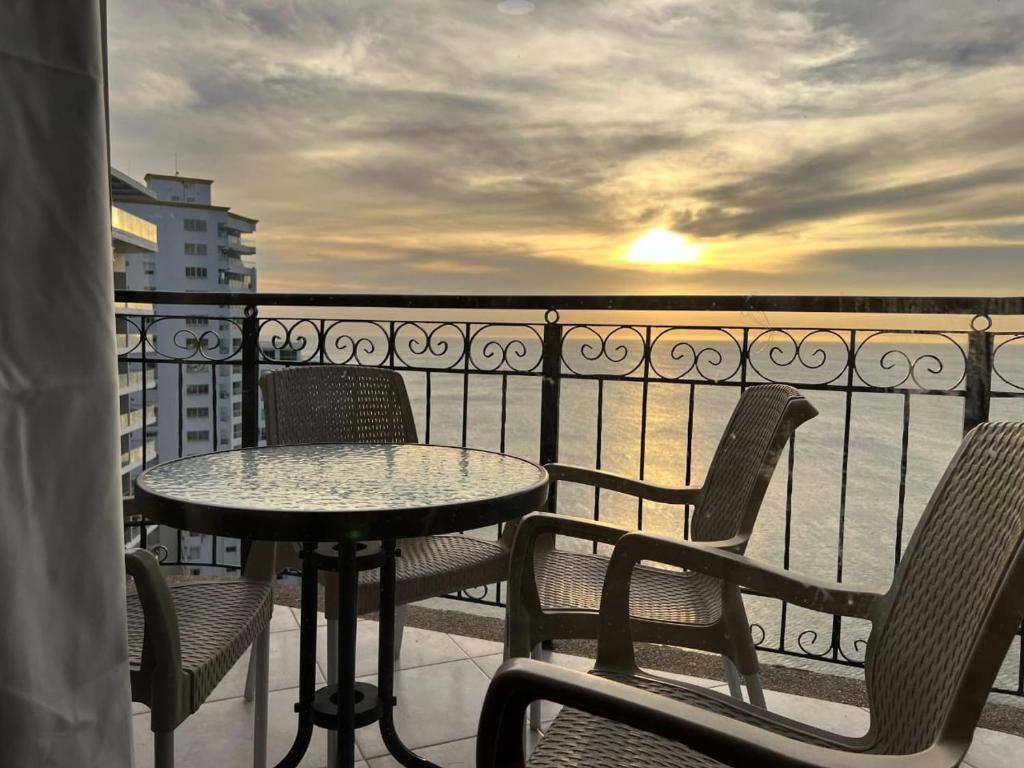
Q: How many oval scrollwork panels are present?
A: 11